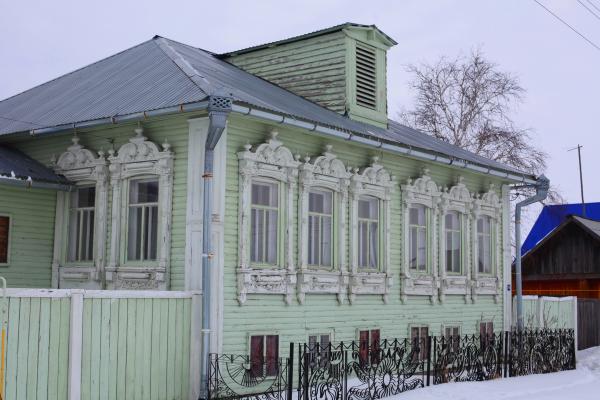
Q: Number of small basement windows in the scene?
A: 6